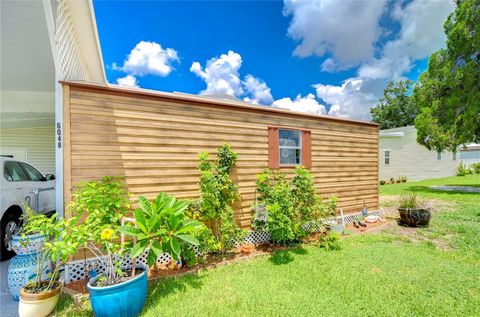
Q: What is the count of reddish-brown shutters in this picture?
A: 2